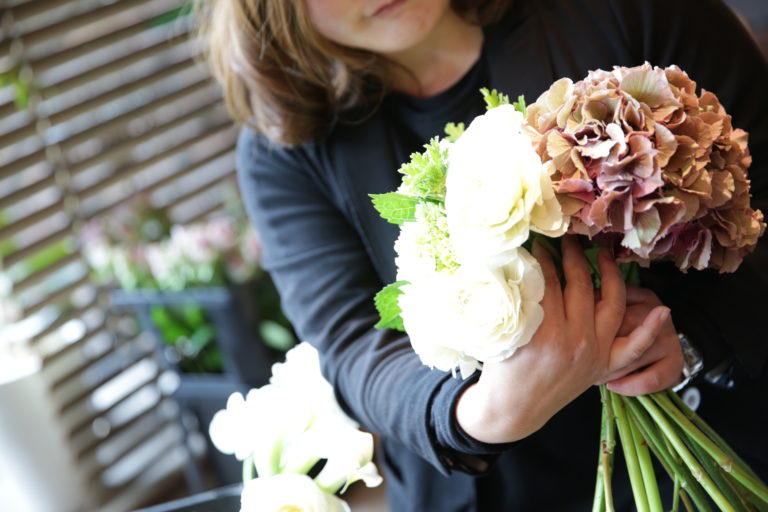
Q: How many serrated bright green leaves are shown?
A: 2